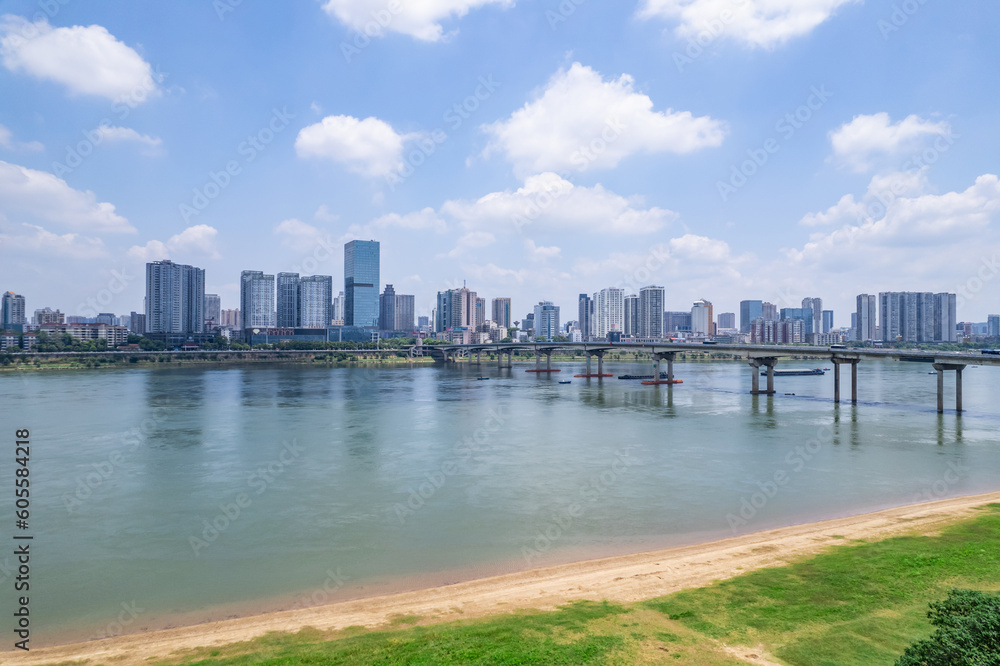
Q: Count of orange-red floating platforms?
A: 3